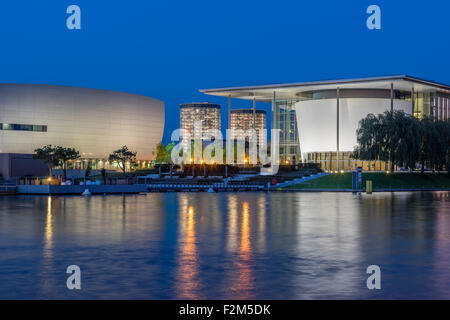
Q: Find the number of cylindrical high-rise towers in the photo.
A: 2